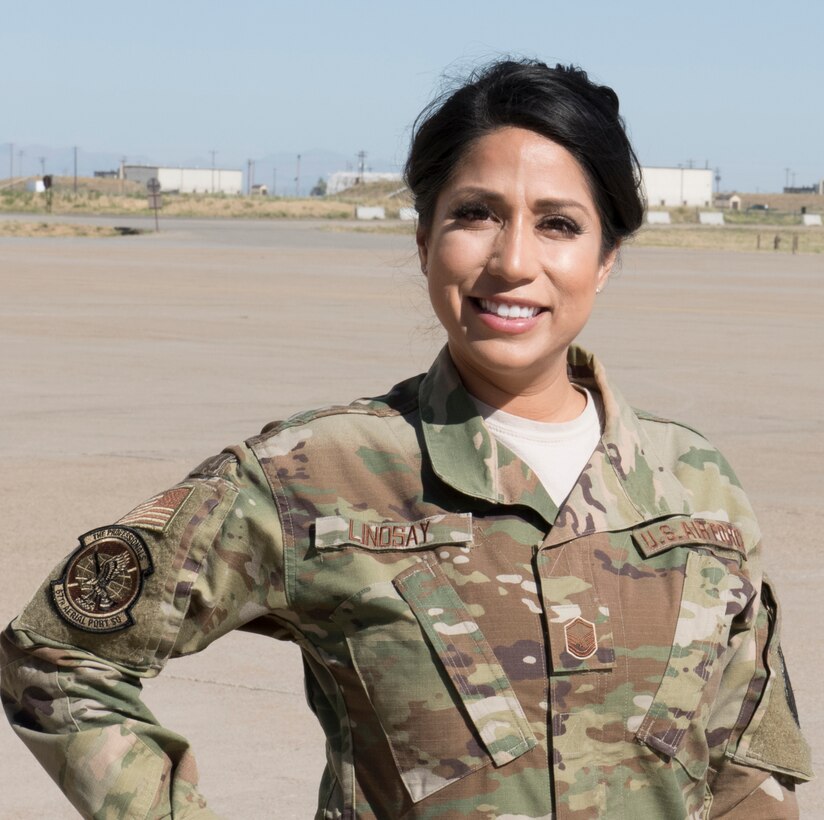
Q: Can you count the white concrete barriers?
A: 5